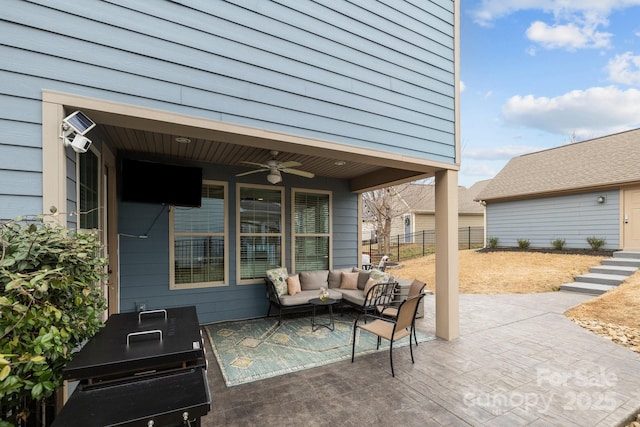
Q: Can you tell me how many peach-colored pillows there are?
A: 3